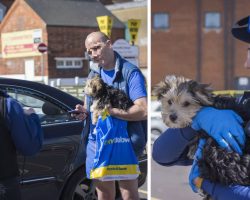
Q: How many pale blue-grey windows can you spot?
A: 2